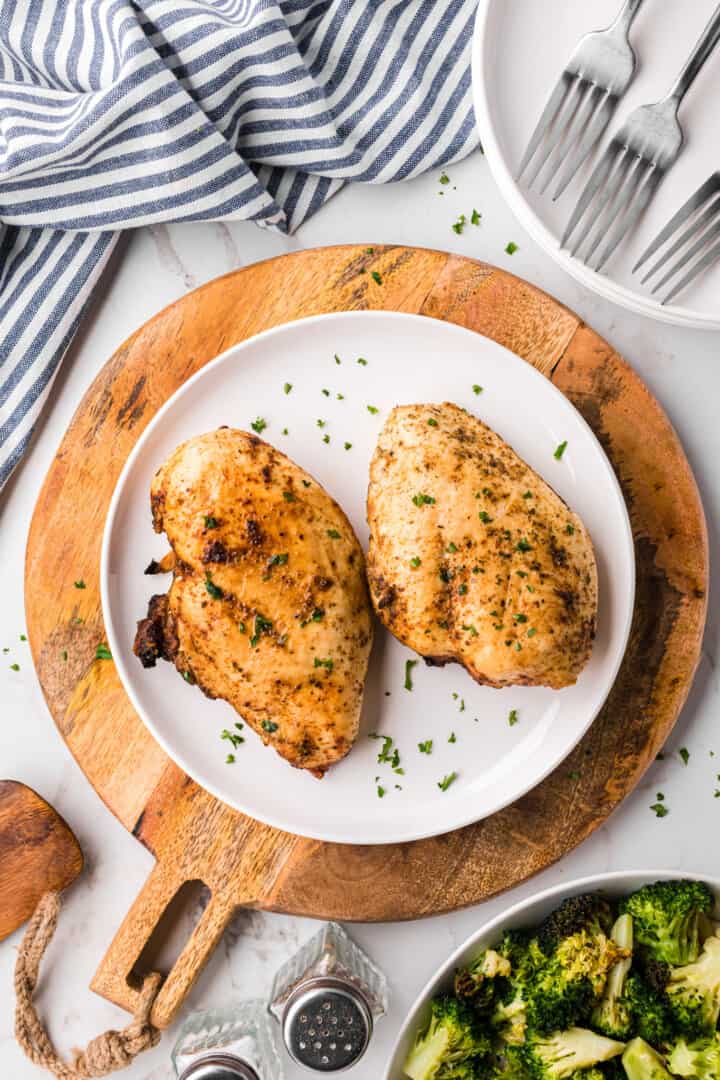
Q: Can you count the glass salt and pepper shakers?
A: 2